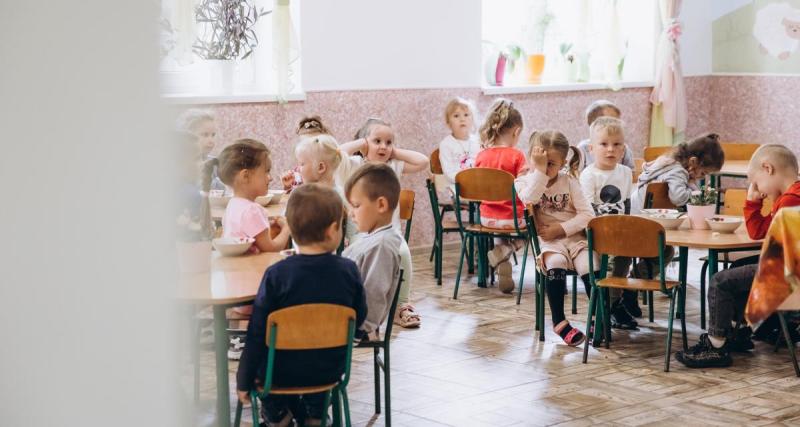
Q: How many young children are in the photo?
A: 15